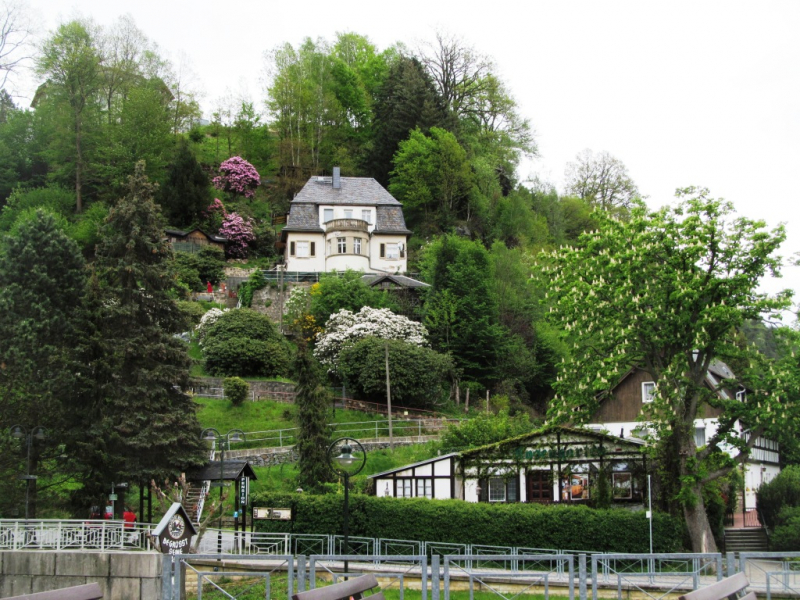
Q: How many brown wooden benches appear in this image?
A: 3